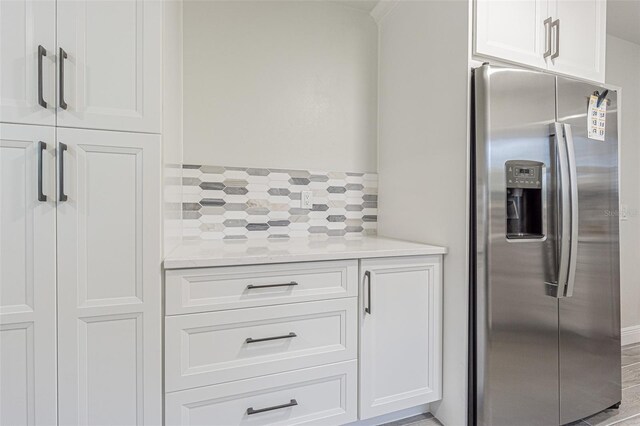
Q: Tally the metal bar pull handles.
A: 10